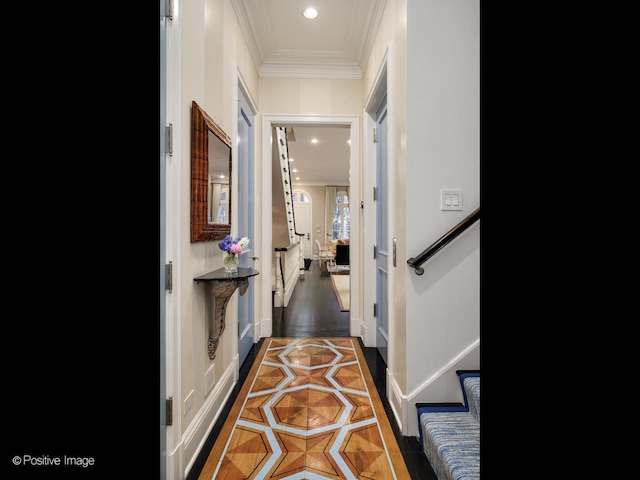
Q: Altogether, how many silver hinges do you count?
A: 8